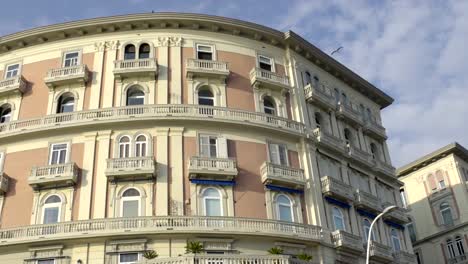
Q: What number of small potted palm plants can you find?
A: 4